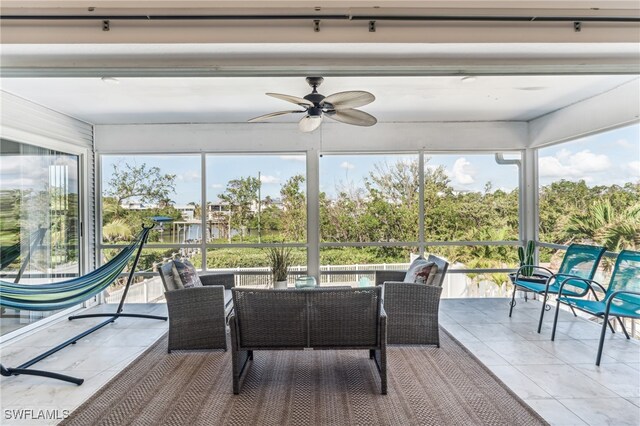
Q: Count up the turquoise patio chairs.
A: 2